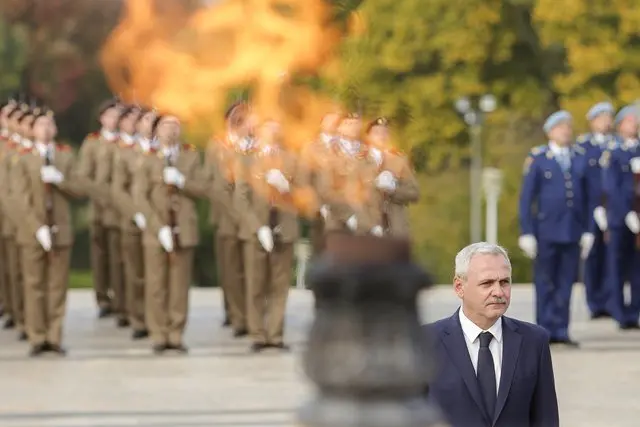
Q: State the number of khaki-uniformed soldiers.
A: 14